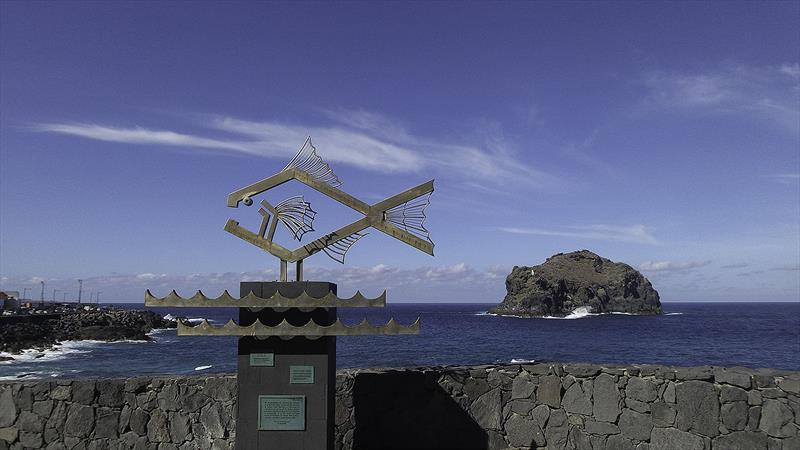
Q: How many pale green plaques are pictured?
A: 3